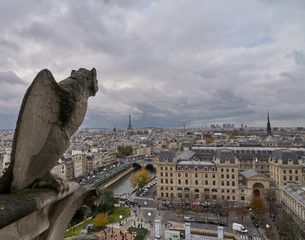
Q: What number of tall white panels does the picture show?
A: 3